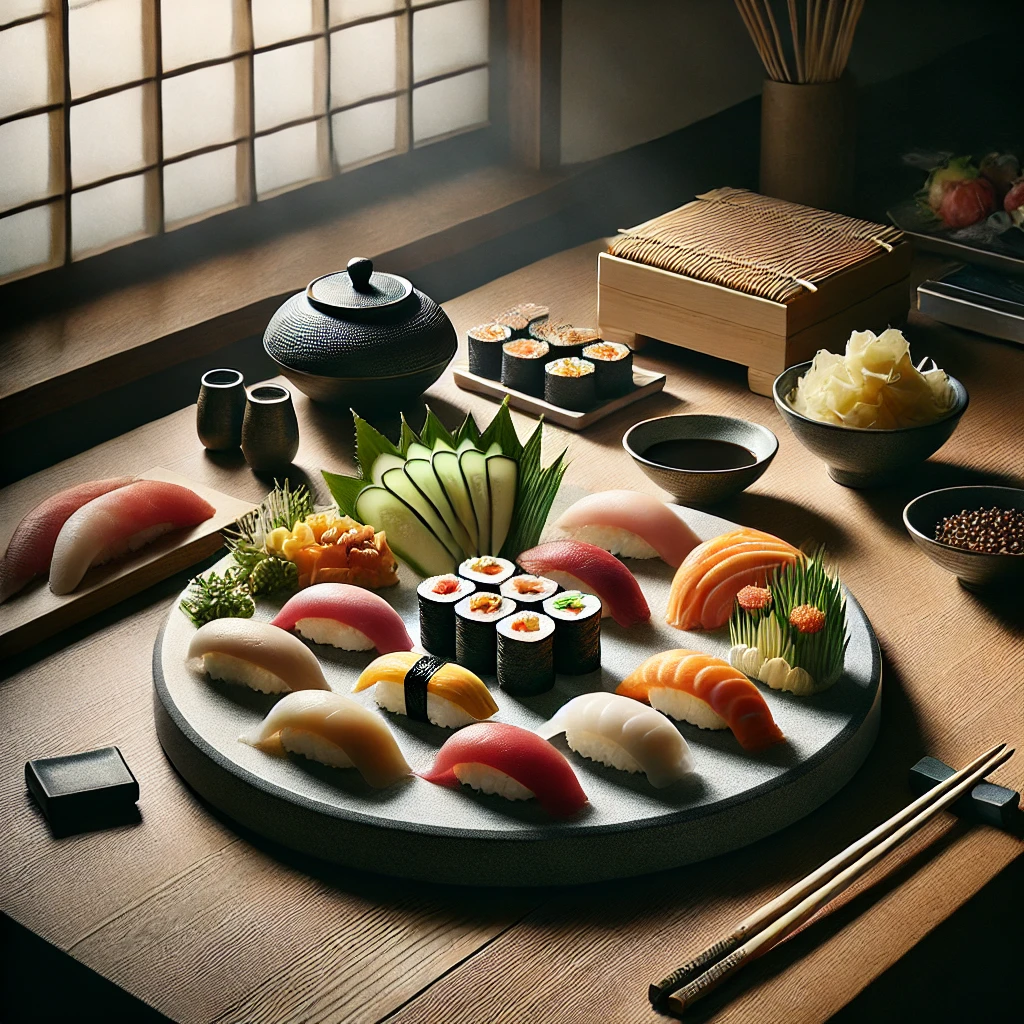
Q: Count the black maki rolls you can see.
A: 12